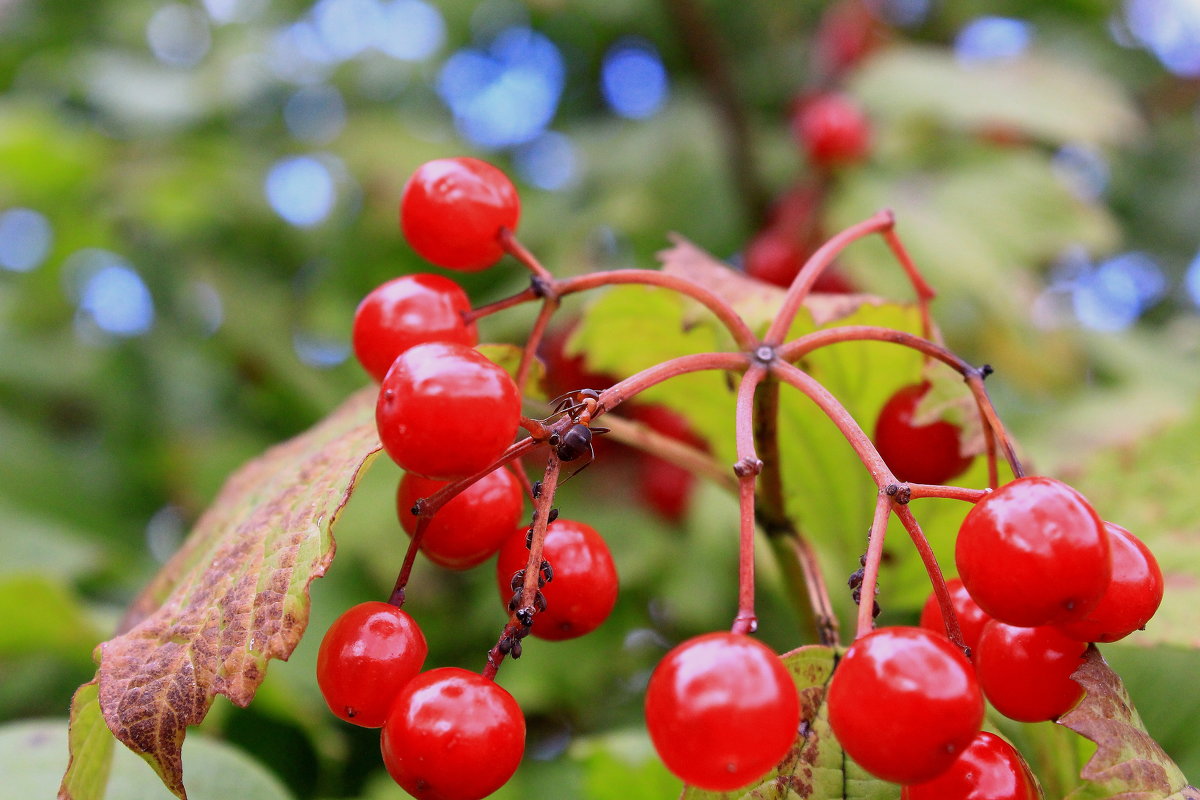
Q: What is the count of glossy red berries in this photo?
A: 15